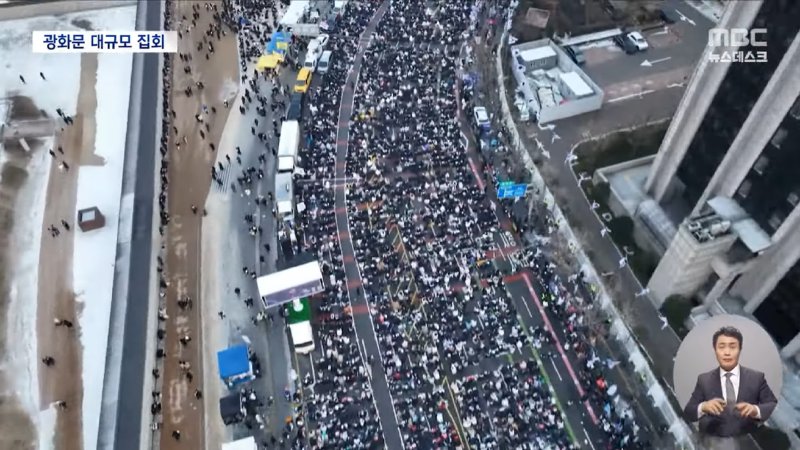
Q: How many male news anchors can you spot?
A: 1